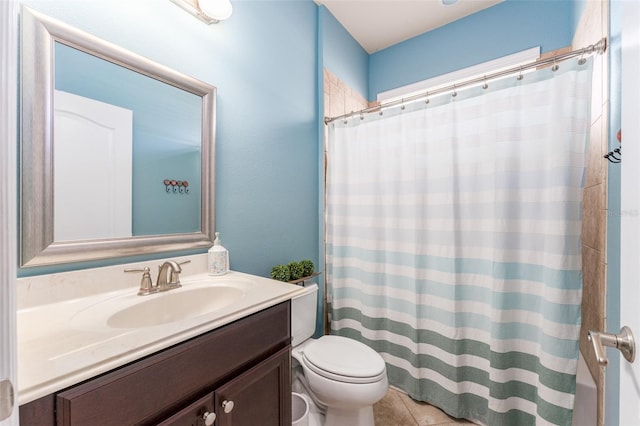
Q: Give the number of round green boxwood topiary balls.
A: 3